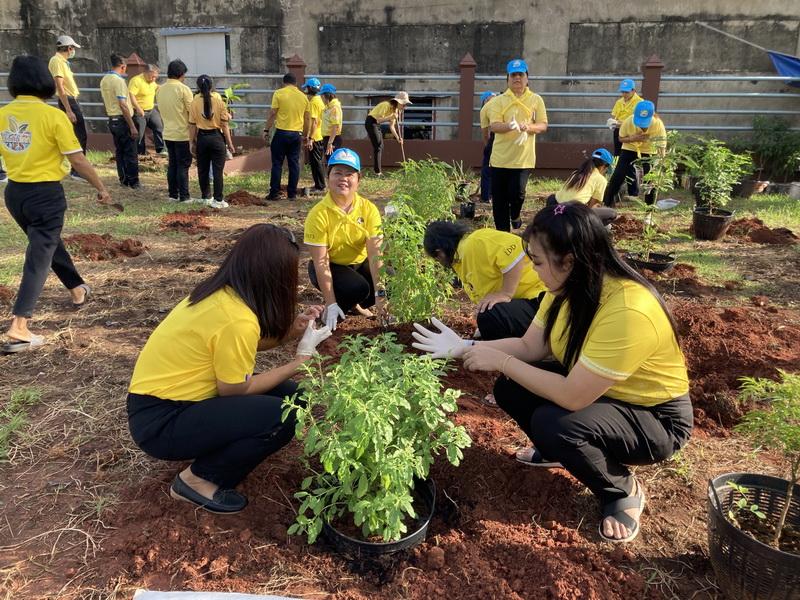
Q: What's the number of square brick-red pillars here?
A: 4